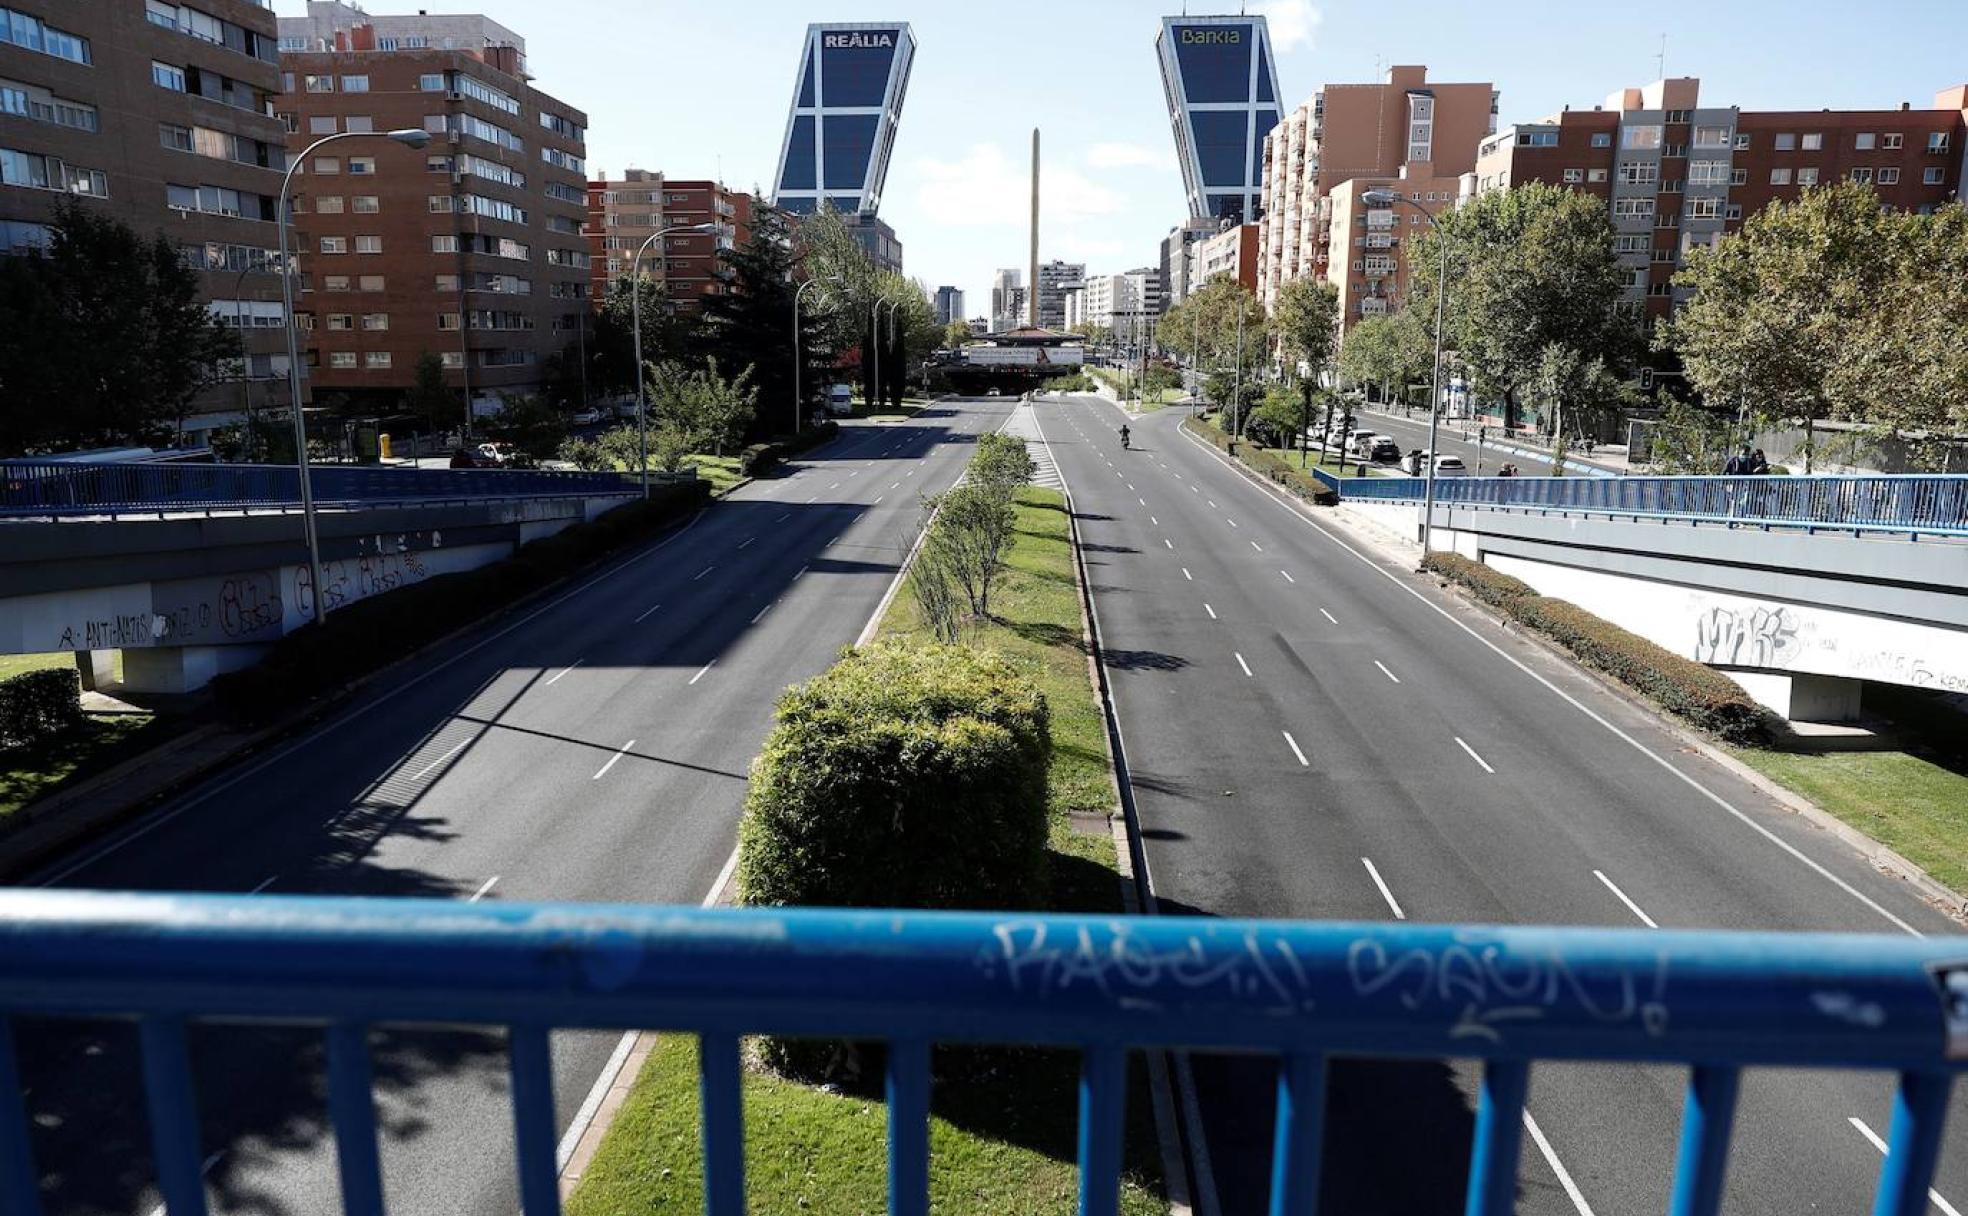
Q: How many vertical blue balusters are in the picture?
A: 11